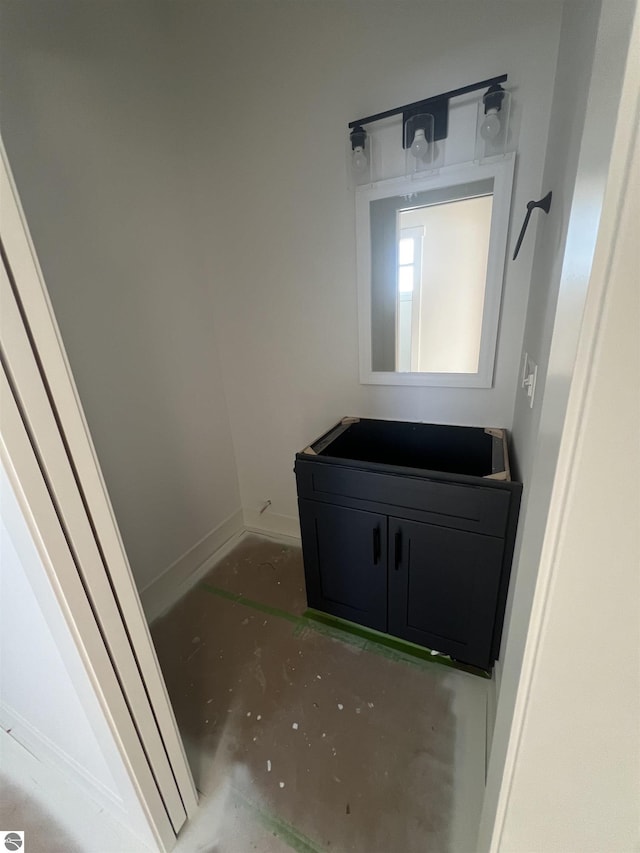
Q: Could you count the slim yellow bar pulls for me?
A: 0